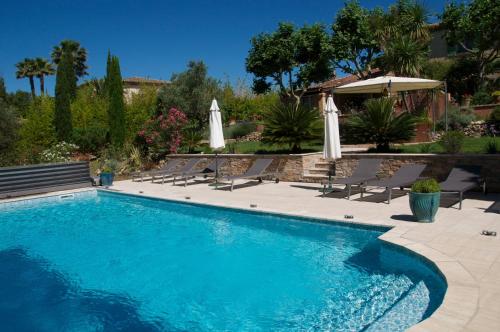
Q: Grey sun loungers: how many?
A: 7